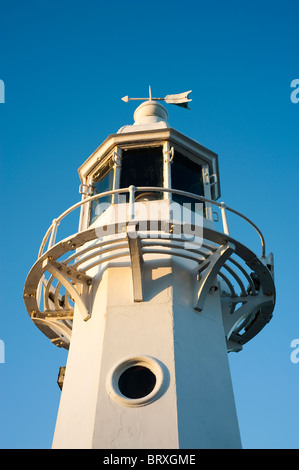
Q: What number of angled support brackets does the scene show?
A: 5